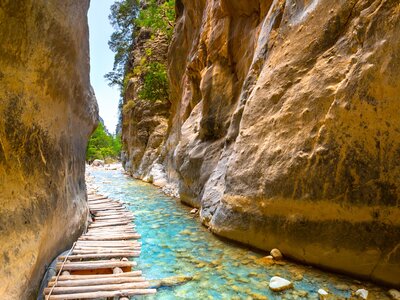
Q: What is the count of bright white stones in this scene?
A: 3